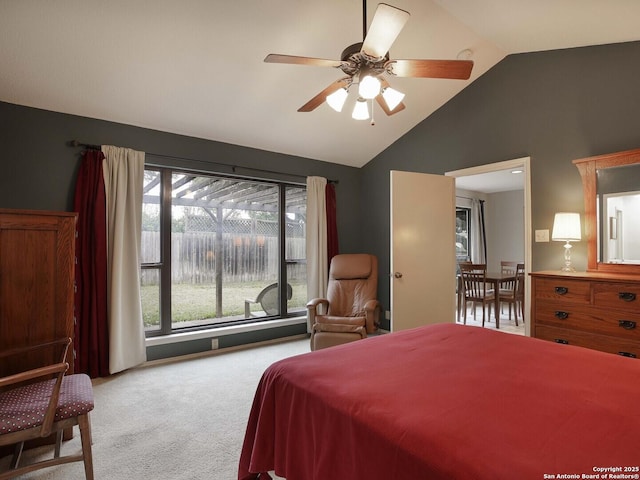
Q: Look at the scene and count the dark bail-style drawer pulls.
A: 6